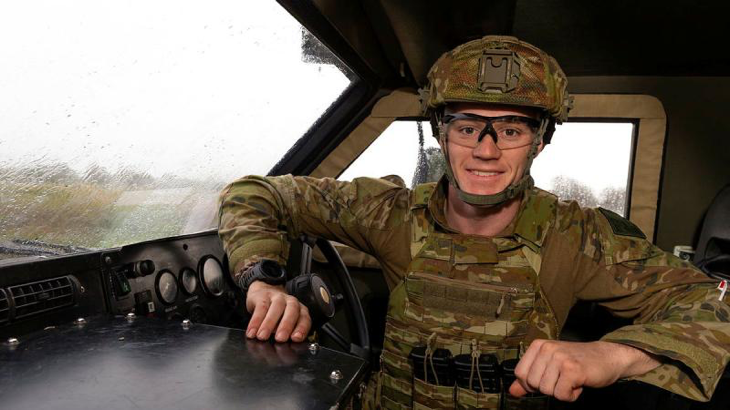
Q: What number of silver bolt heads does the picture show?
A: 6